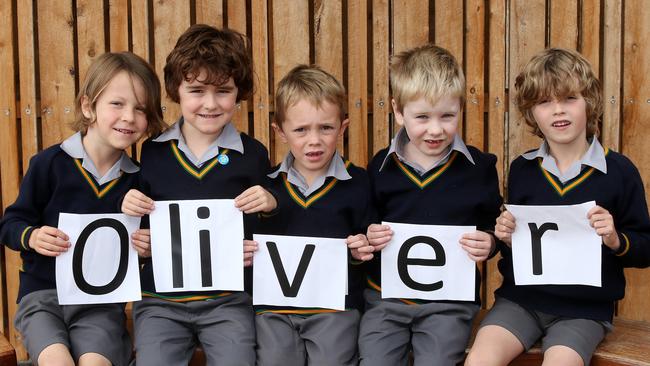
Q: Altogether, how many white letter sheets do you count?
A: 5